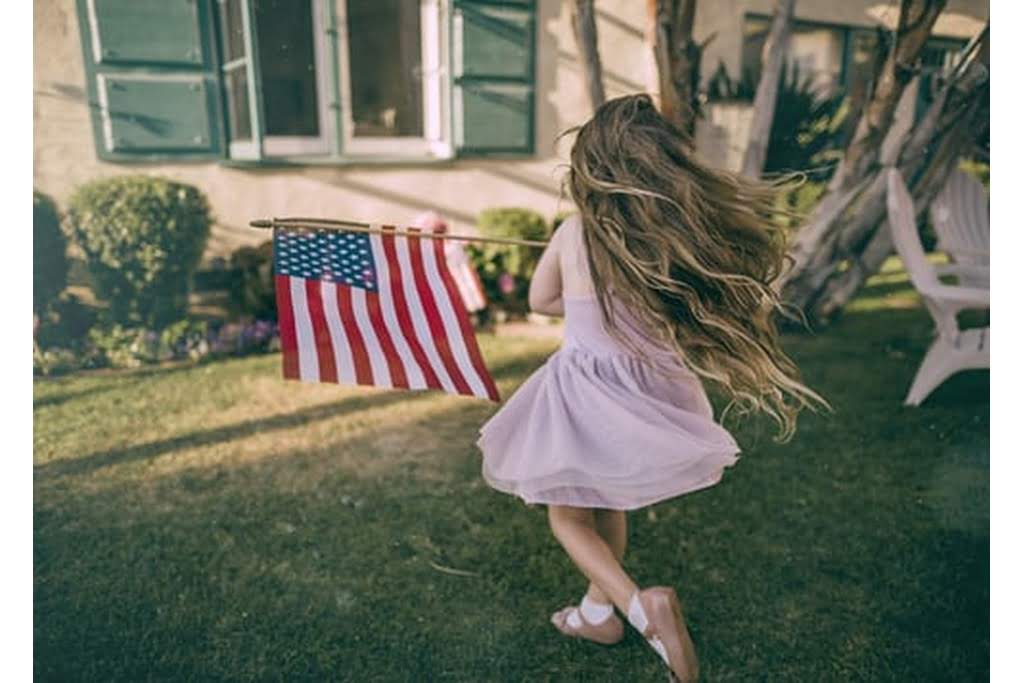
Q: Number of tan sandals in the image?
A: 2